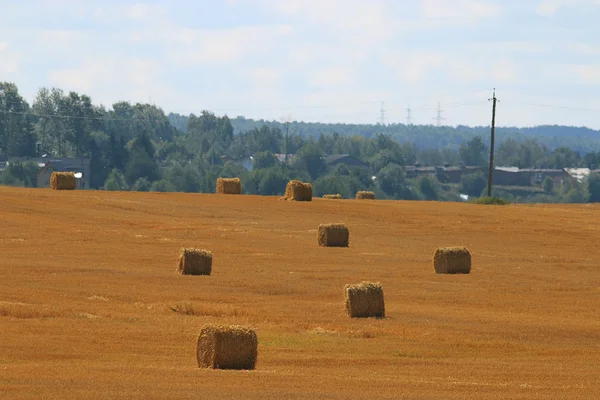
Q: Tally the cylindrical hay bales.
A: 10